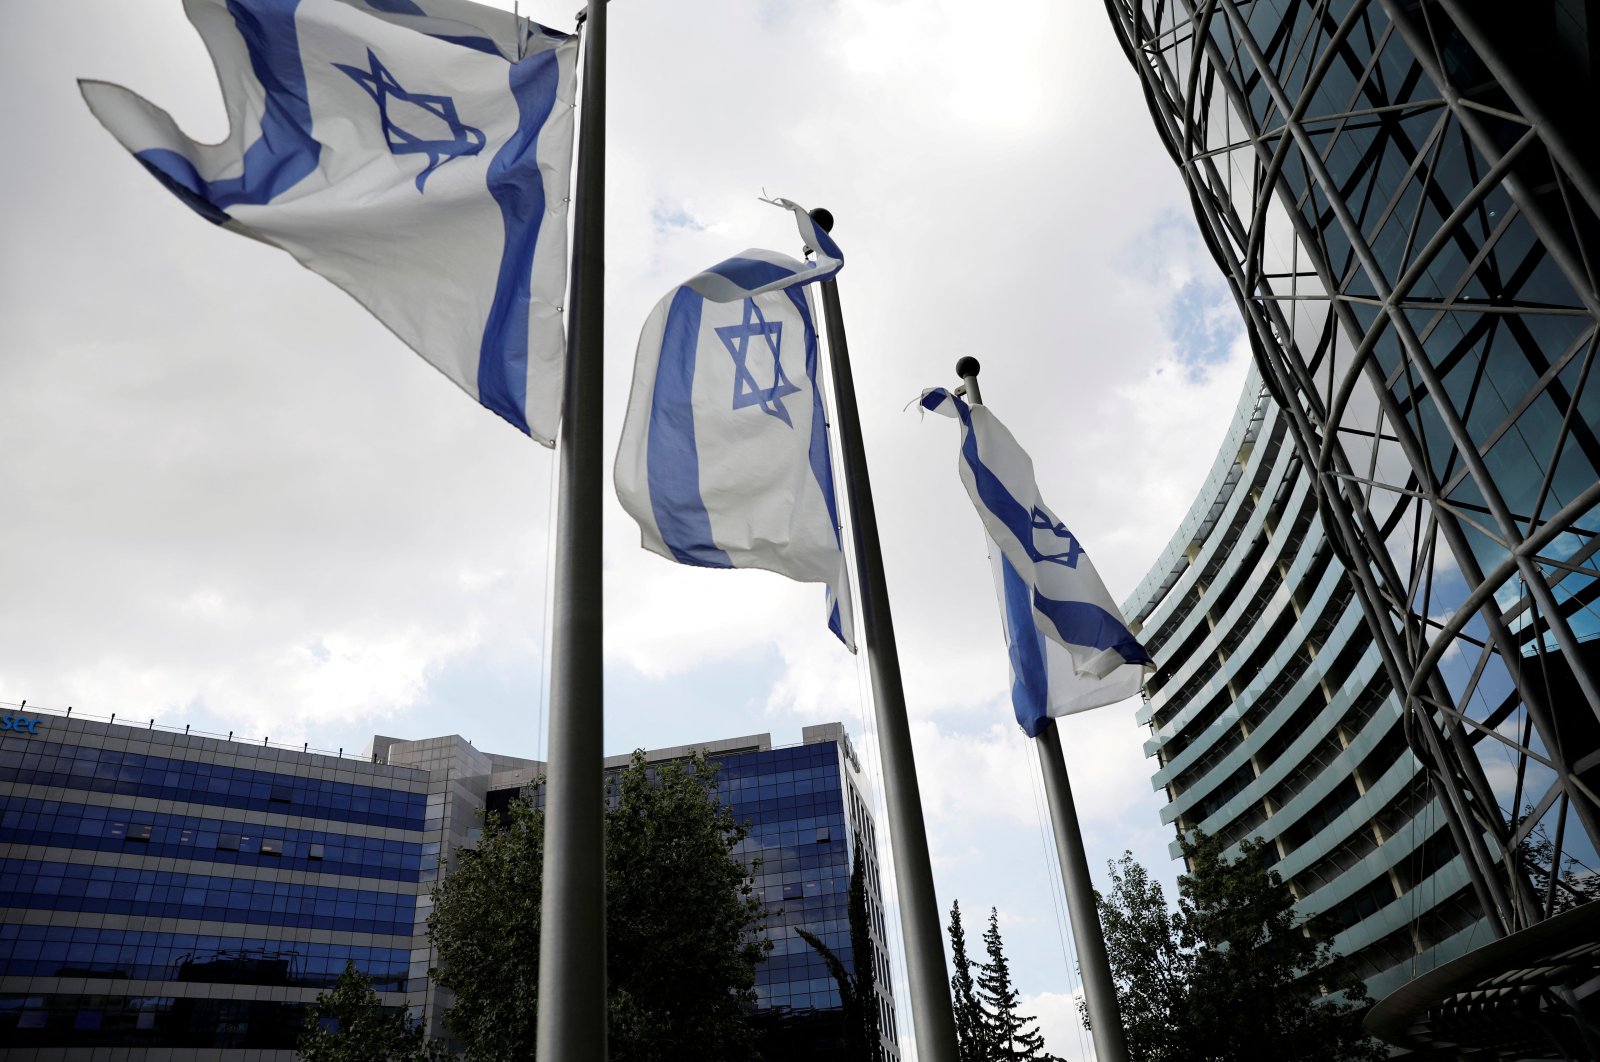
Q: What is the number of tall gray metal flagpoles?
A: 3